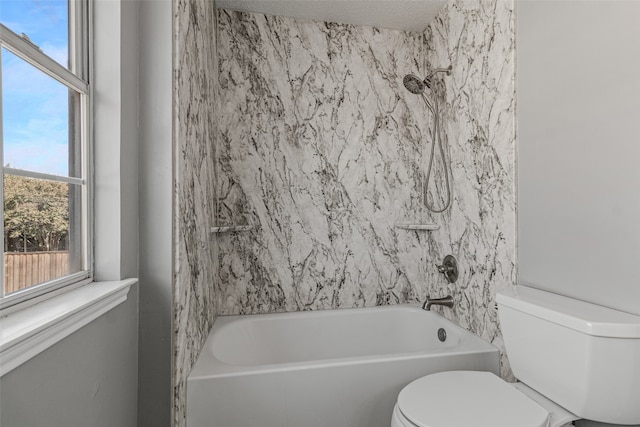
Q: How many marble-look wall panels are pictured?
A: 3